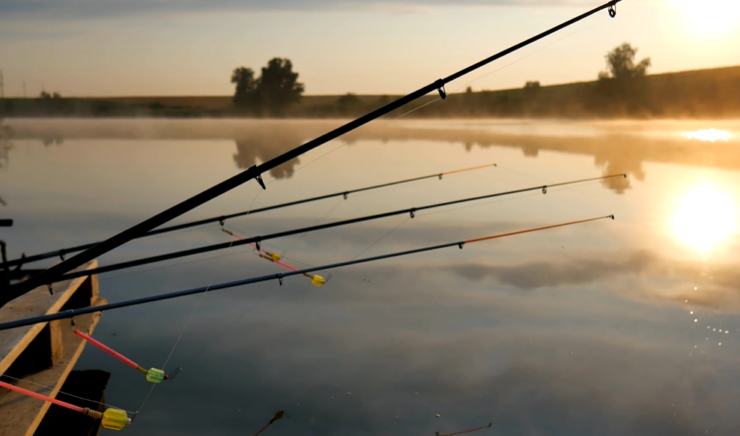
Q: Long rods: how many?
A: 4